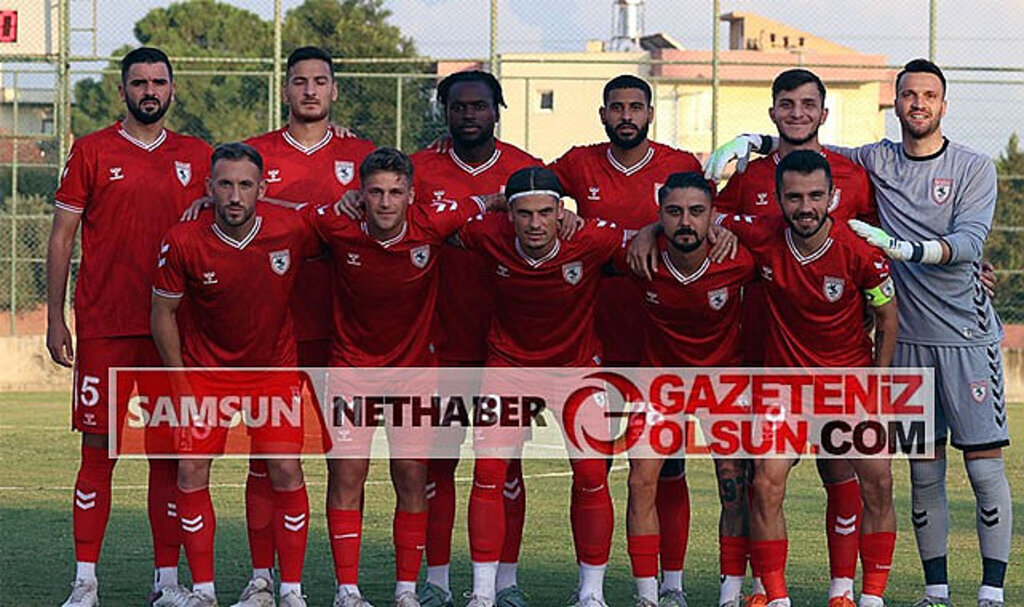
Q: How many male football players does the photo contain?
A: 11